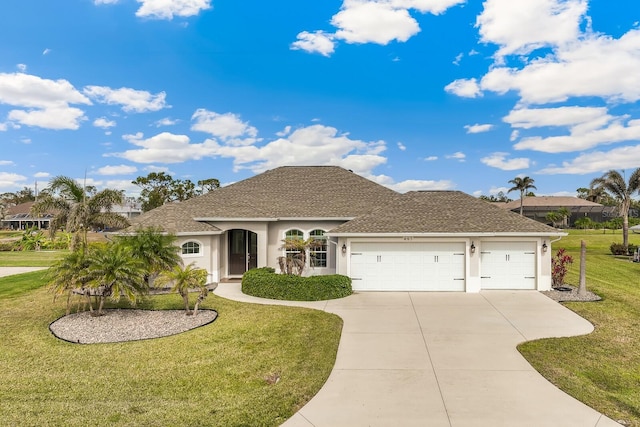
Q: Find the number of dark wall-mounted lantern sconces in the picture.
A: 3